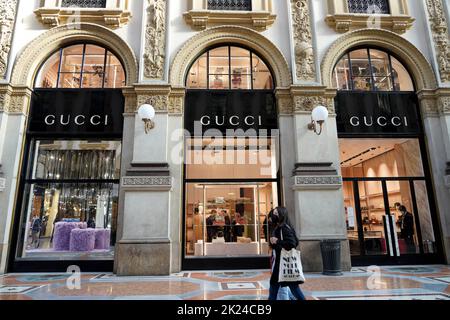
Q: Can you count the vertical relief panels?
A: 4